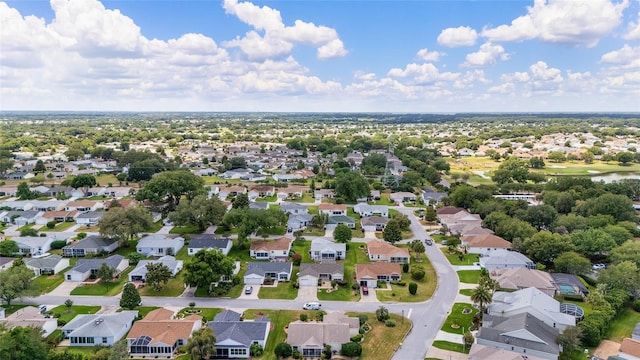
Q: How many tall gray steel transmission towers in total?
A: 1